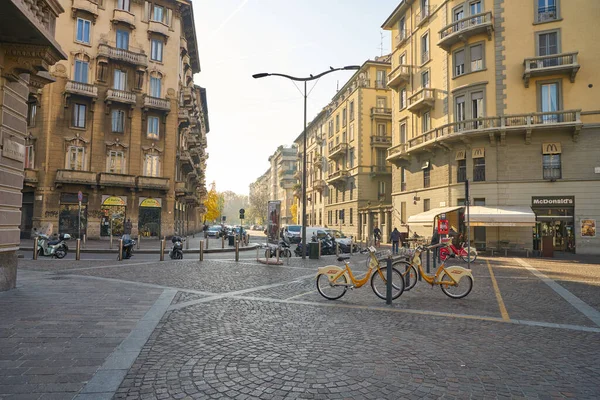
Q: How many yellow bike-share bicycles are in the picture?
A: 2